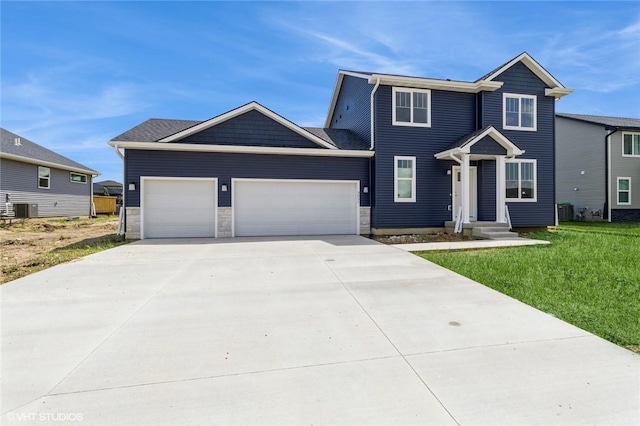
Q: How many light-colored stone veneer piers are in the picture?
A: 3